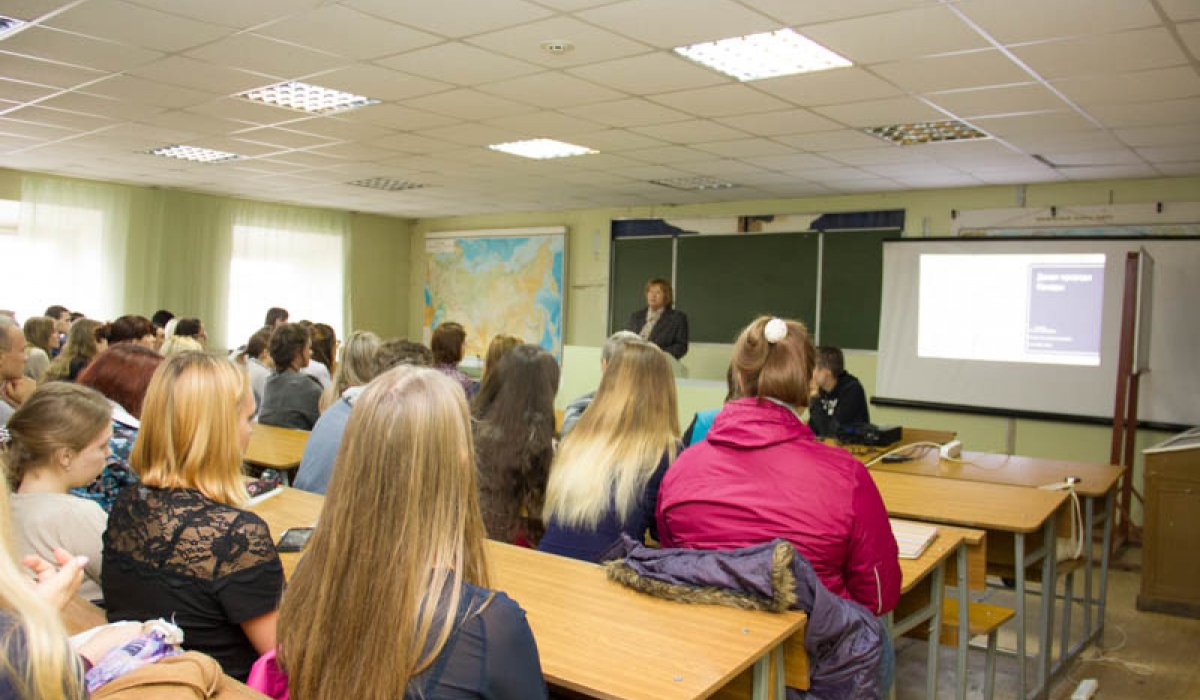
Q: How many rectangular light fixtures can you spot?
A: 8